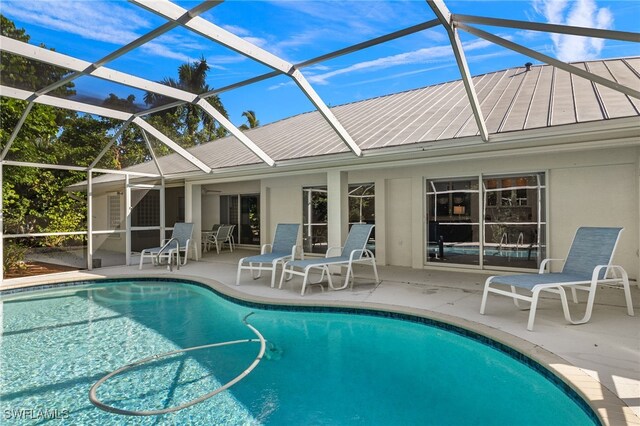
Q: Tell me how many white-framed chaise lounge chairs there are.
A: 4